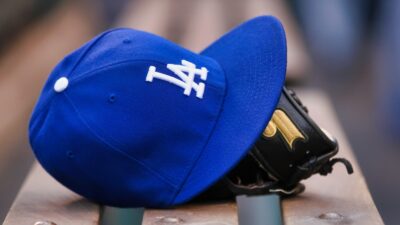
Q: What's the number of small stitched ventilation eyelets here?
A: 3